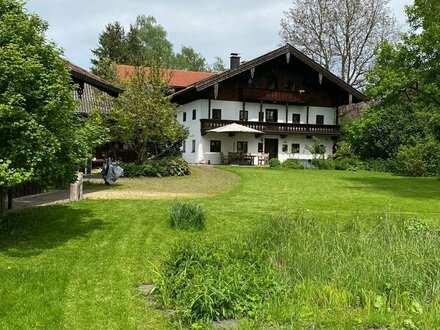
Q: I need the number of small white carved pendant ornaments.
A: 5